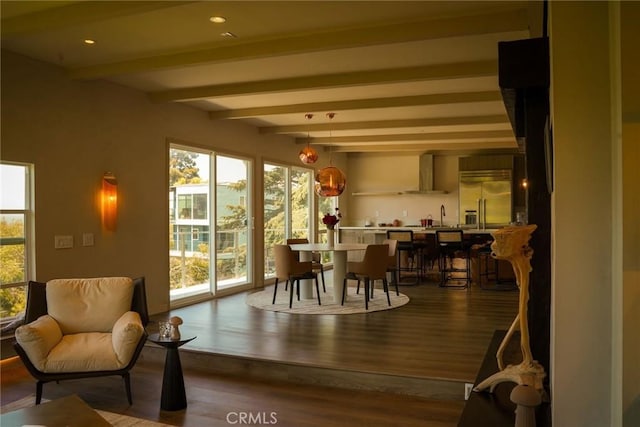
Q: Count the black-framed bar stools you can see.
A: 3